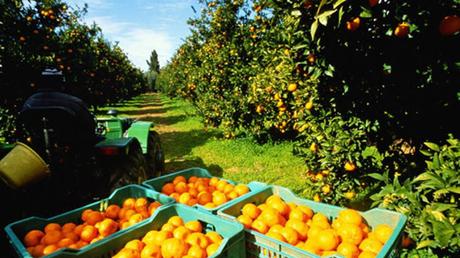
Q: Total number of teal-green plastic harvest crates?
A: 4